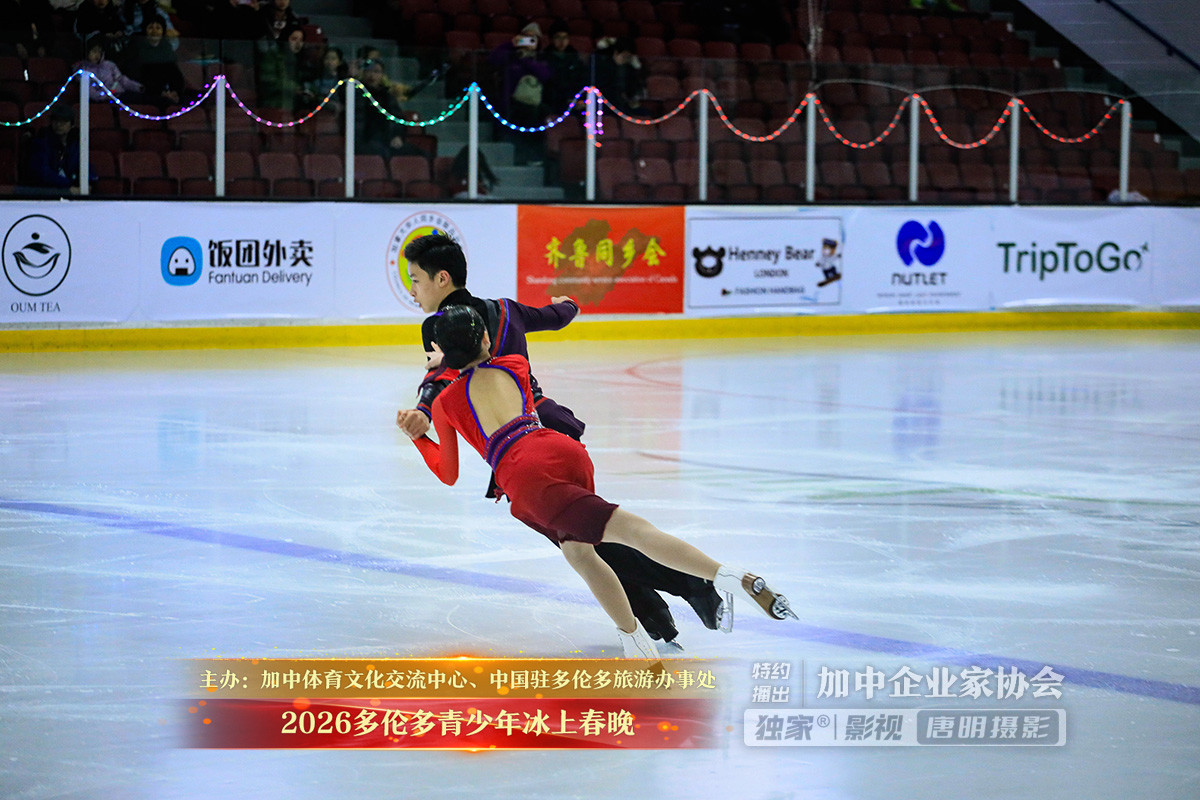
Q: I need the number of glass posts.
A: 10